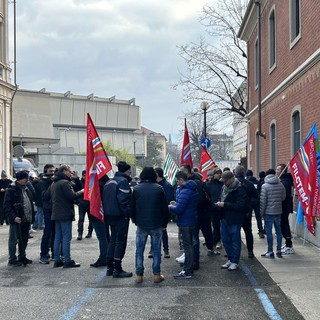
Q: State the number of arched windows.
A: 3